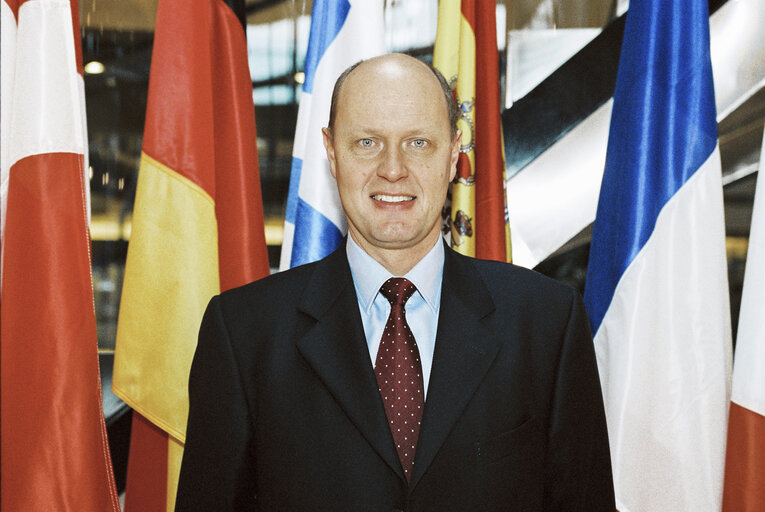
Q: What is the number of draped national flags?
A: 6